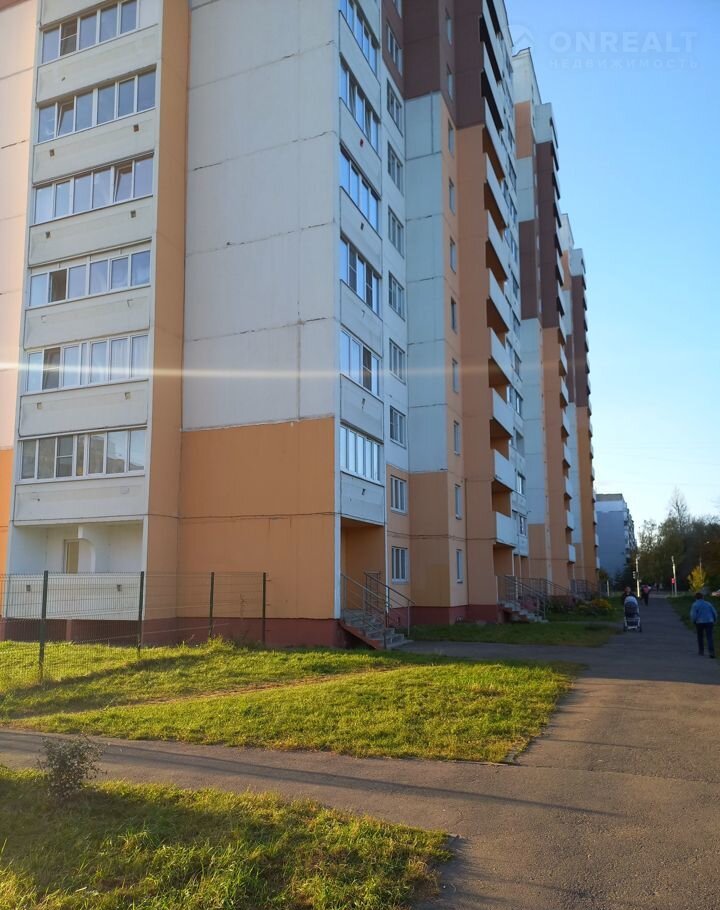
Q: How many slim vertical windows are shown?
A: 10